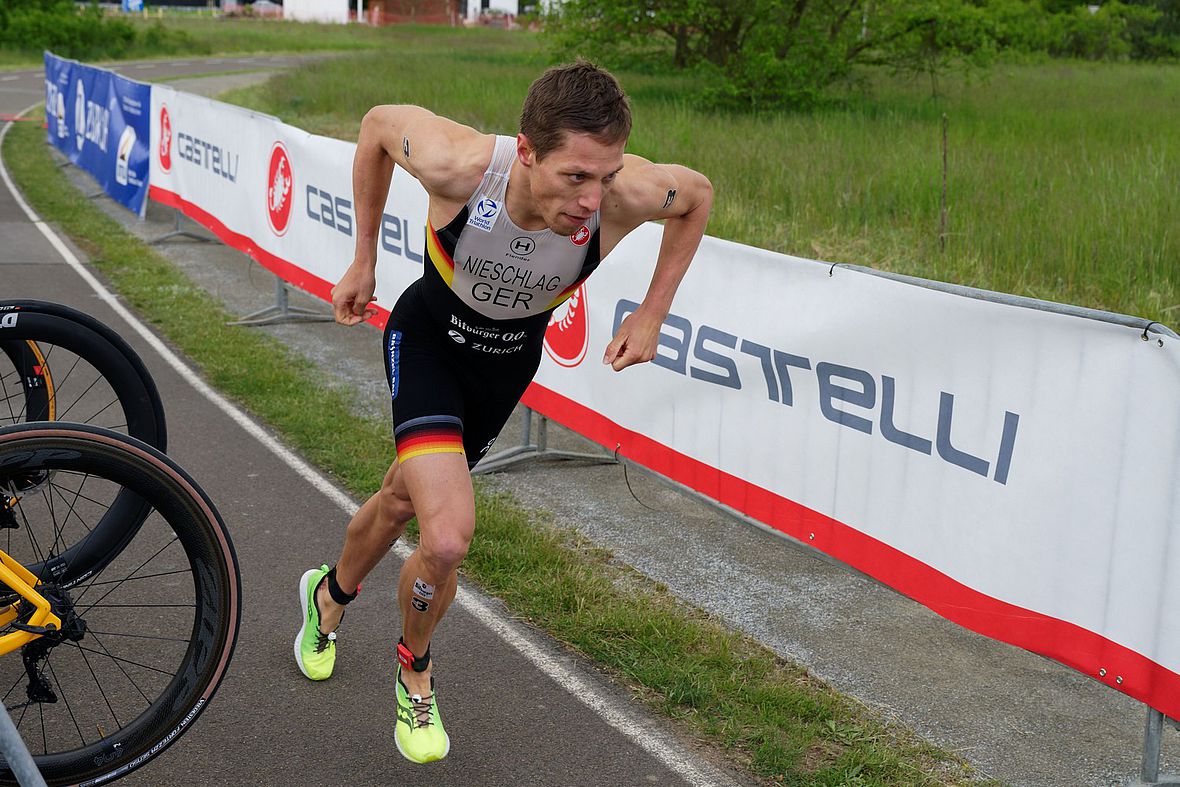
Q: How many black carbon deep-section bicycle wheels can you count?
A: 3